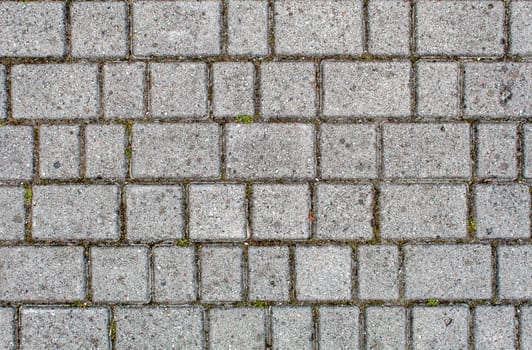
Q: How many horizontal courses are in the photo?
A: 6